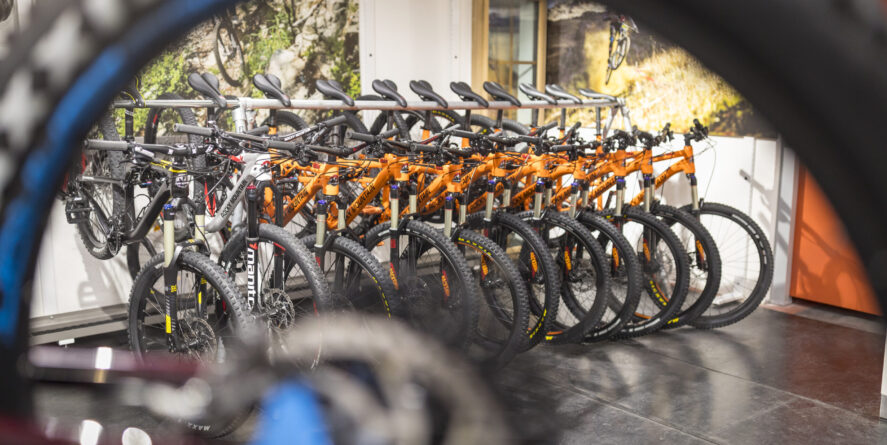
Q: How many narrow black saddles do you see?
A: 11